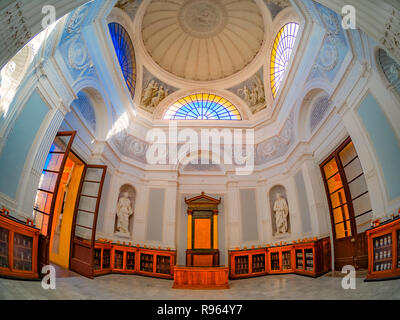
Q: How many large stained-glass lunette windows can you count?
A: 3